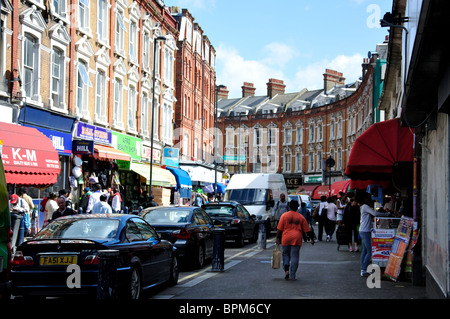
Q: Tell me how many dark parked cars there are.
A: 3